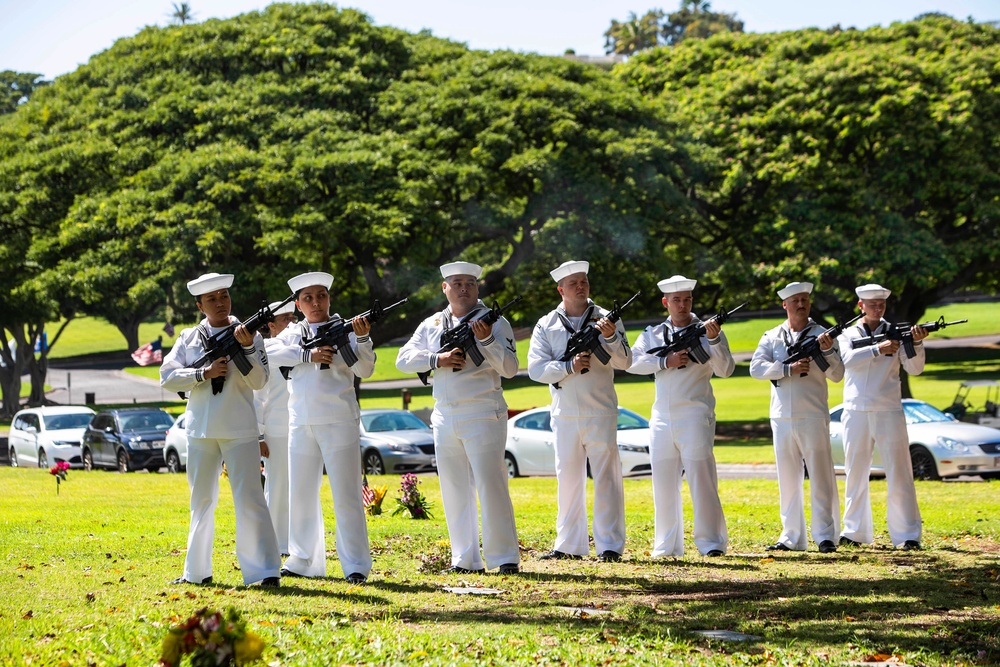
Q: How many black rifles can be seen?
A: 7